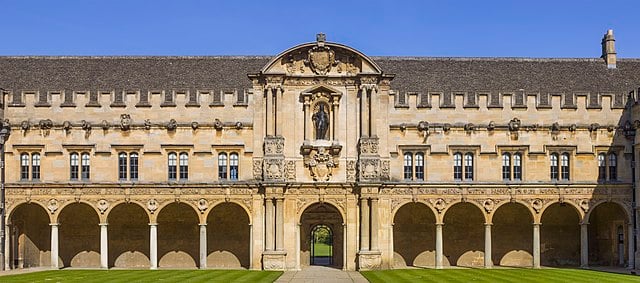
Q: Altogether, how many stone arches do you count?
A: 11